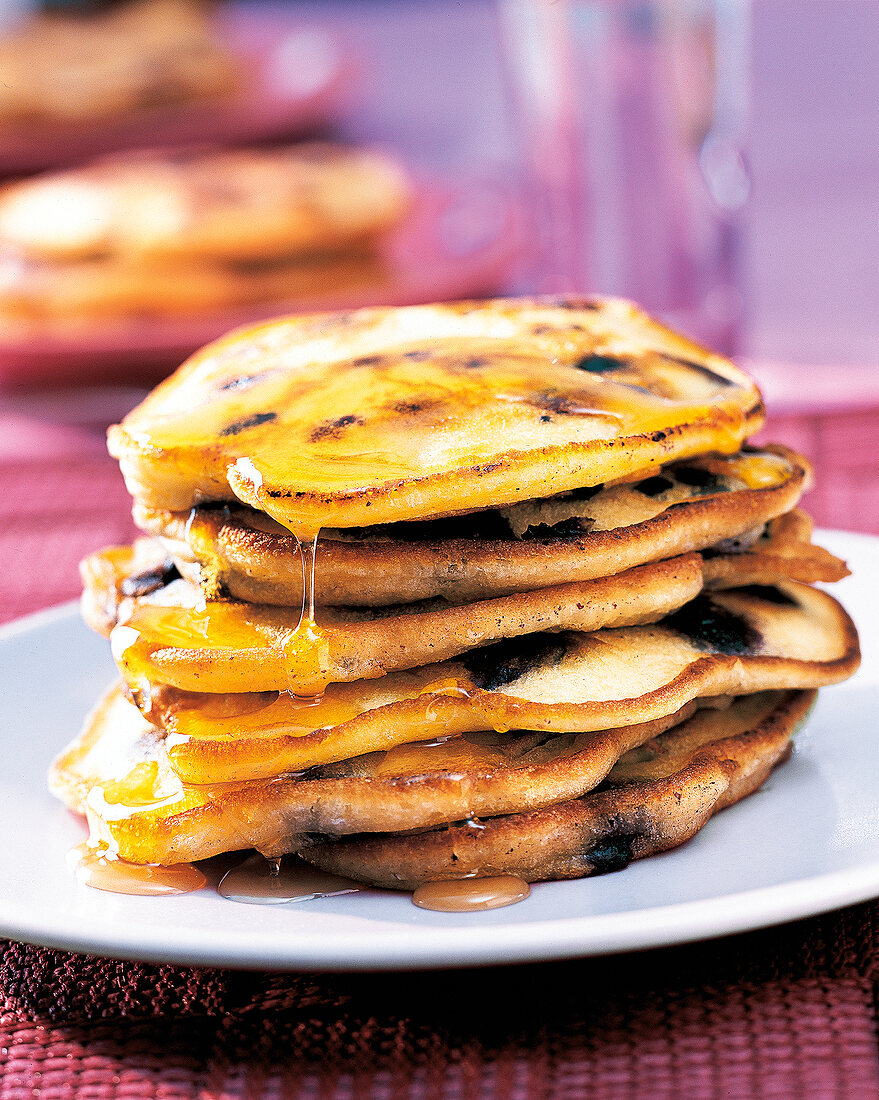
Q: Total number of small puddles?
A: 3